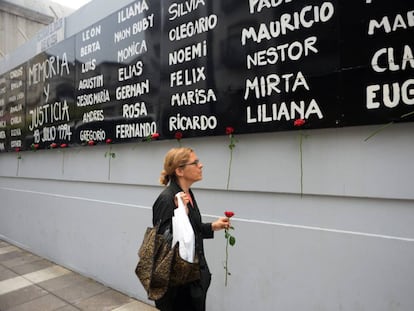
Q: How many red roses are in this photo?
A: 11